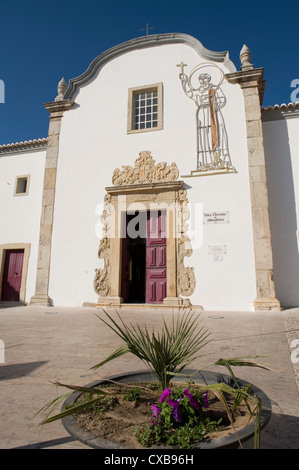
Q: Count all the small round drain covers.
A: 2